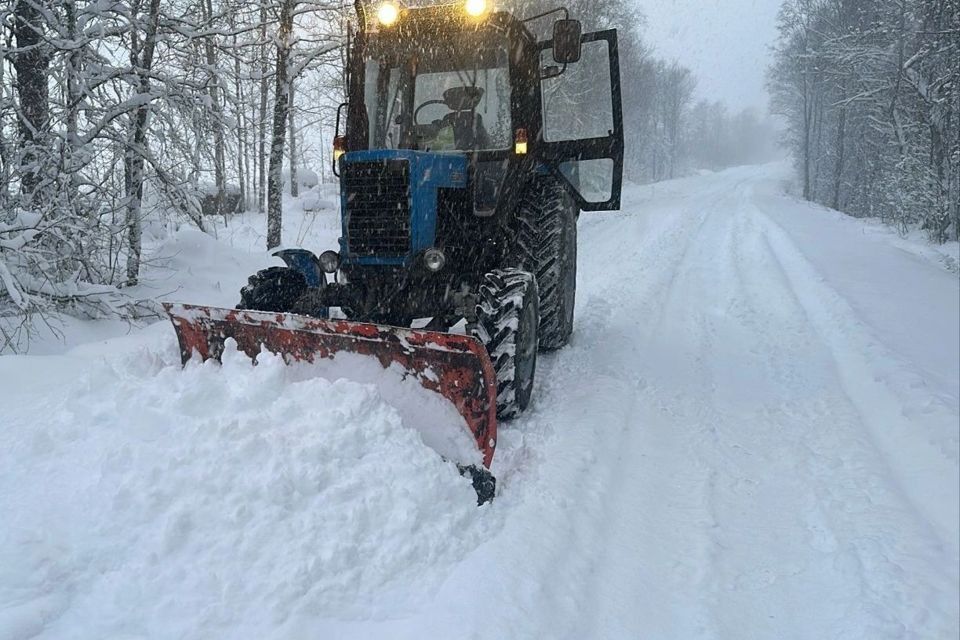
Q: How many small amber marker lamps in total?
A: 2